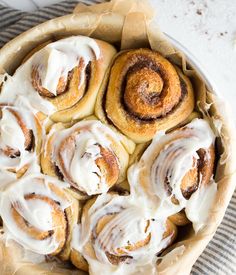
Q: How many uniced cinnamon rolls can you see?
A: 1